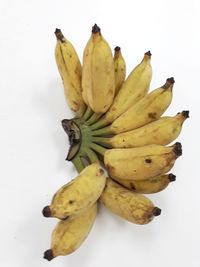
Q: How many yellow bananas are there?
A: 11